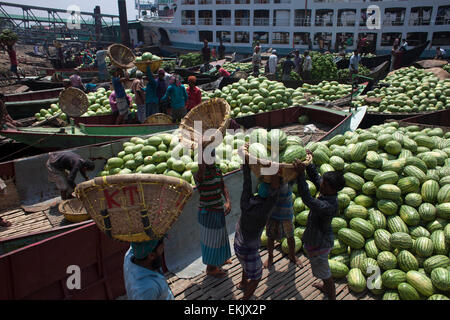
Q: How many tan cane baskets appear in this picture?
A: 8